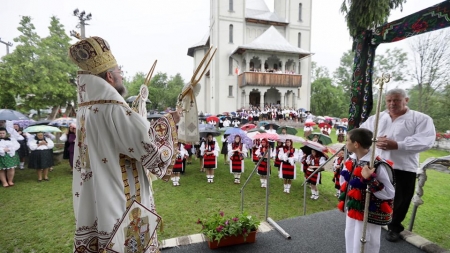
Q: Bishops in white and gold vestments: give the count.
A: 1